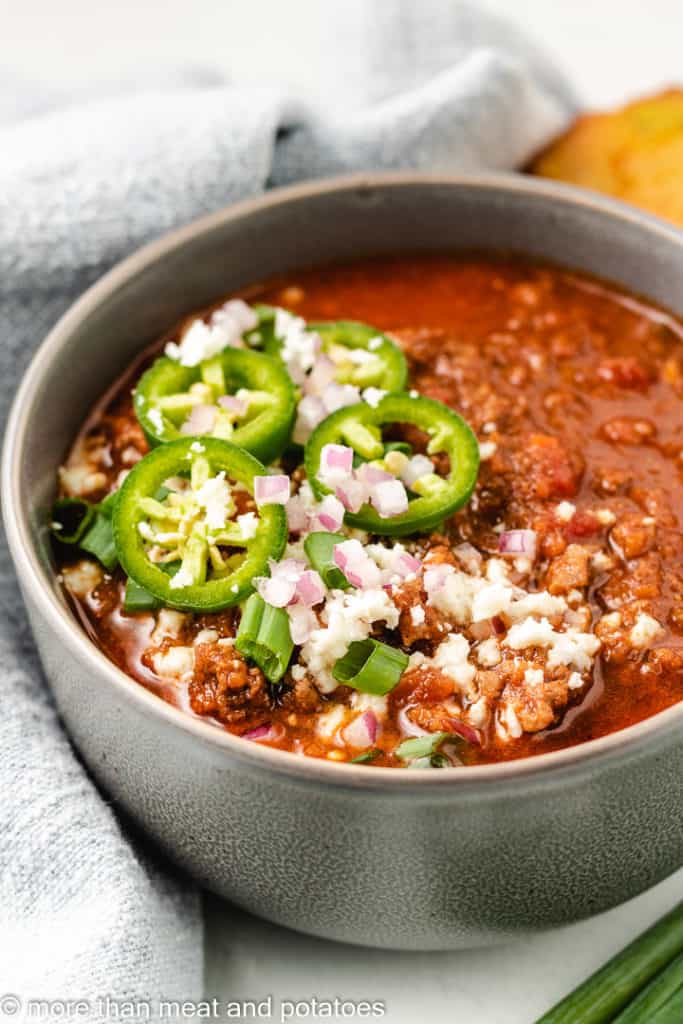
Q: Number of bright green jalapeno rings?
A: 4